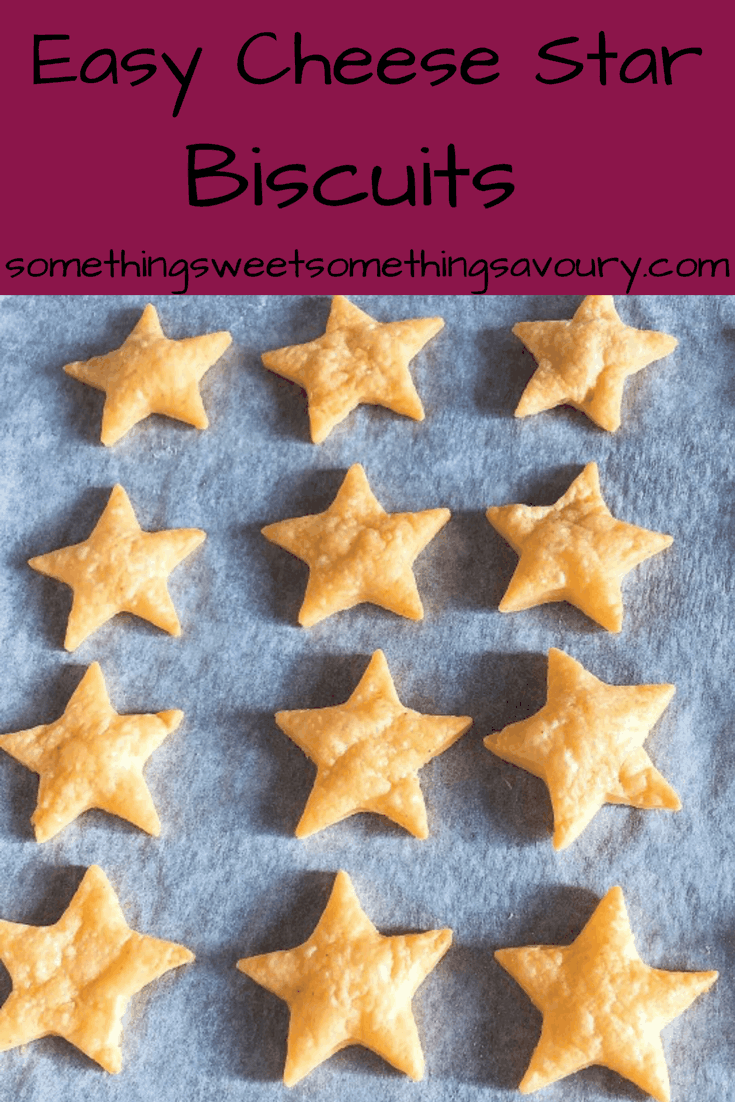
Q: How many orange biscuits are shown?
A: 12